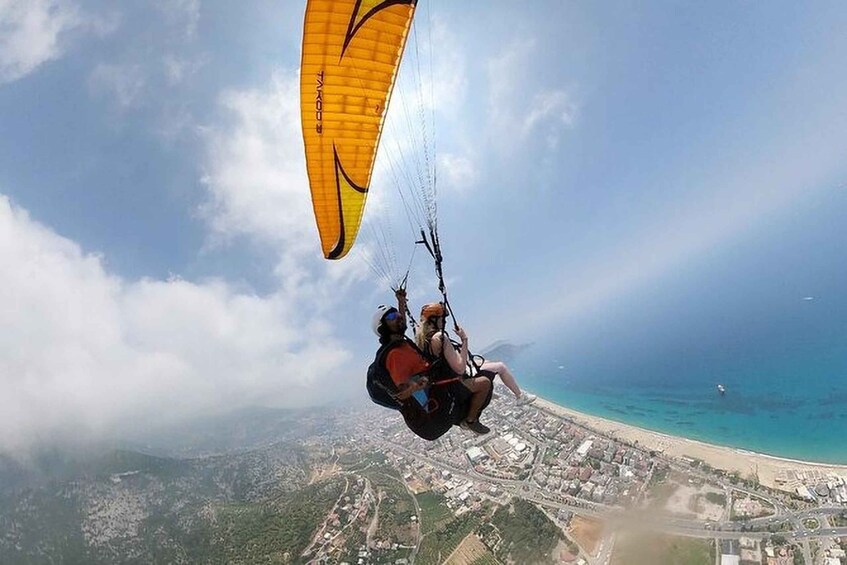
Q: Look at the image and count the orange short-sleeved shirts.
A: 1